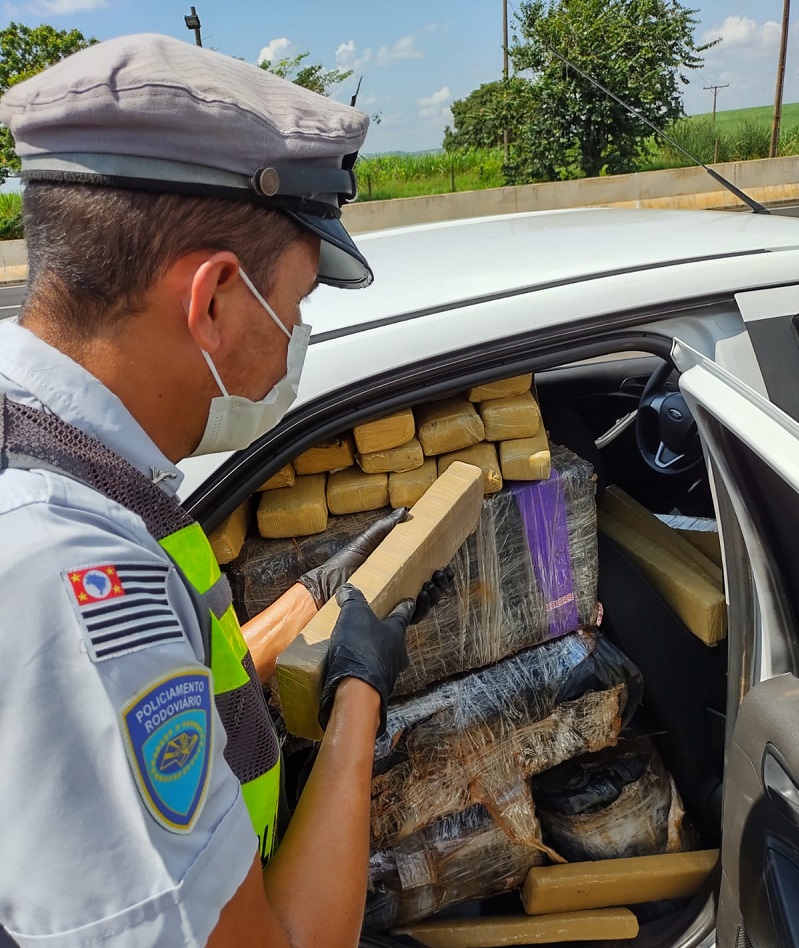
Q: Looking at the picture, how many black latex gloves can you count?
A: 2